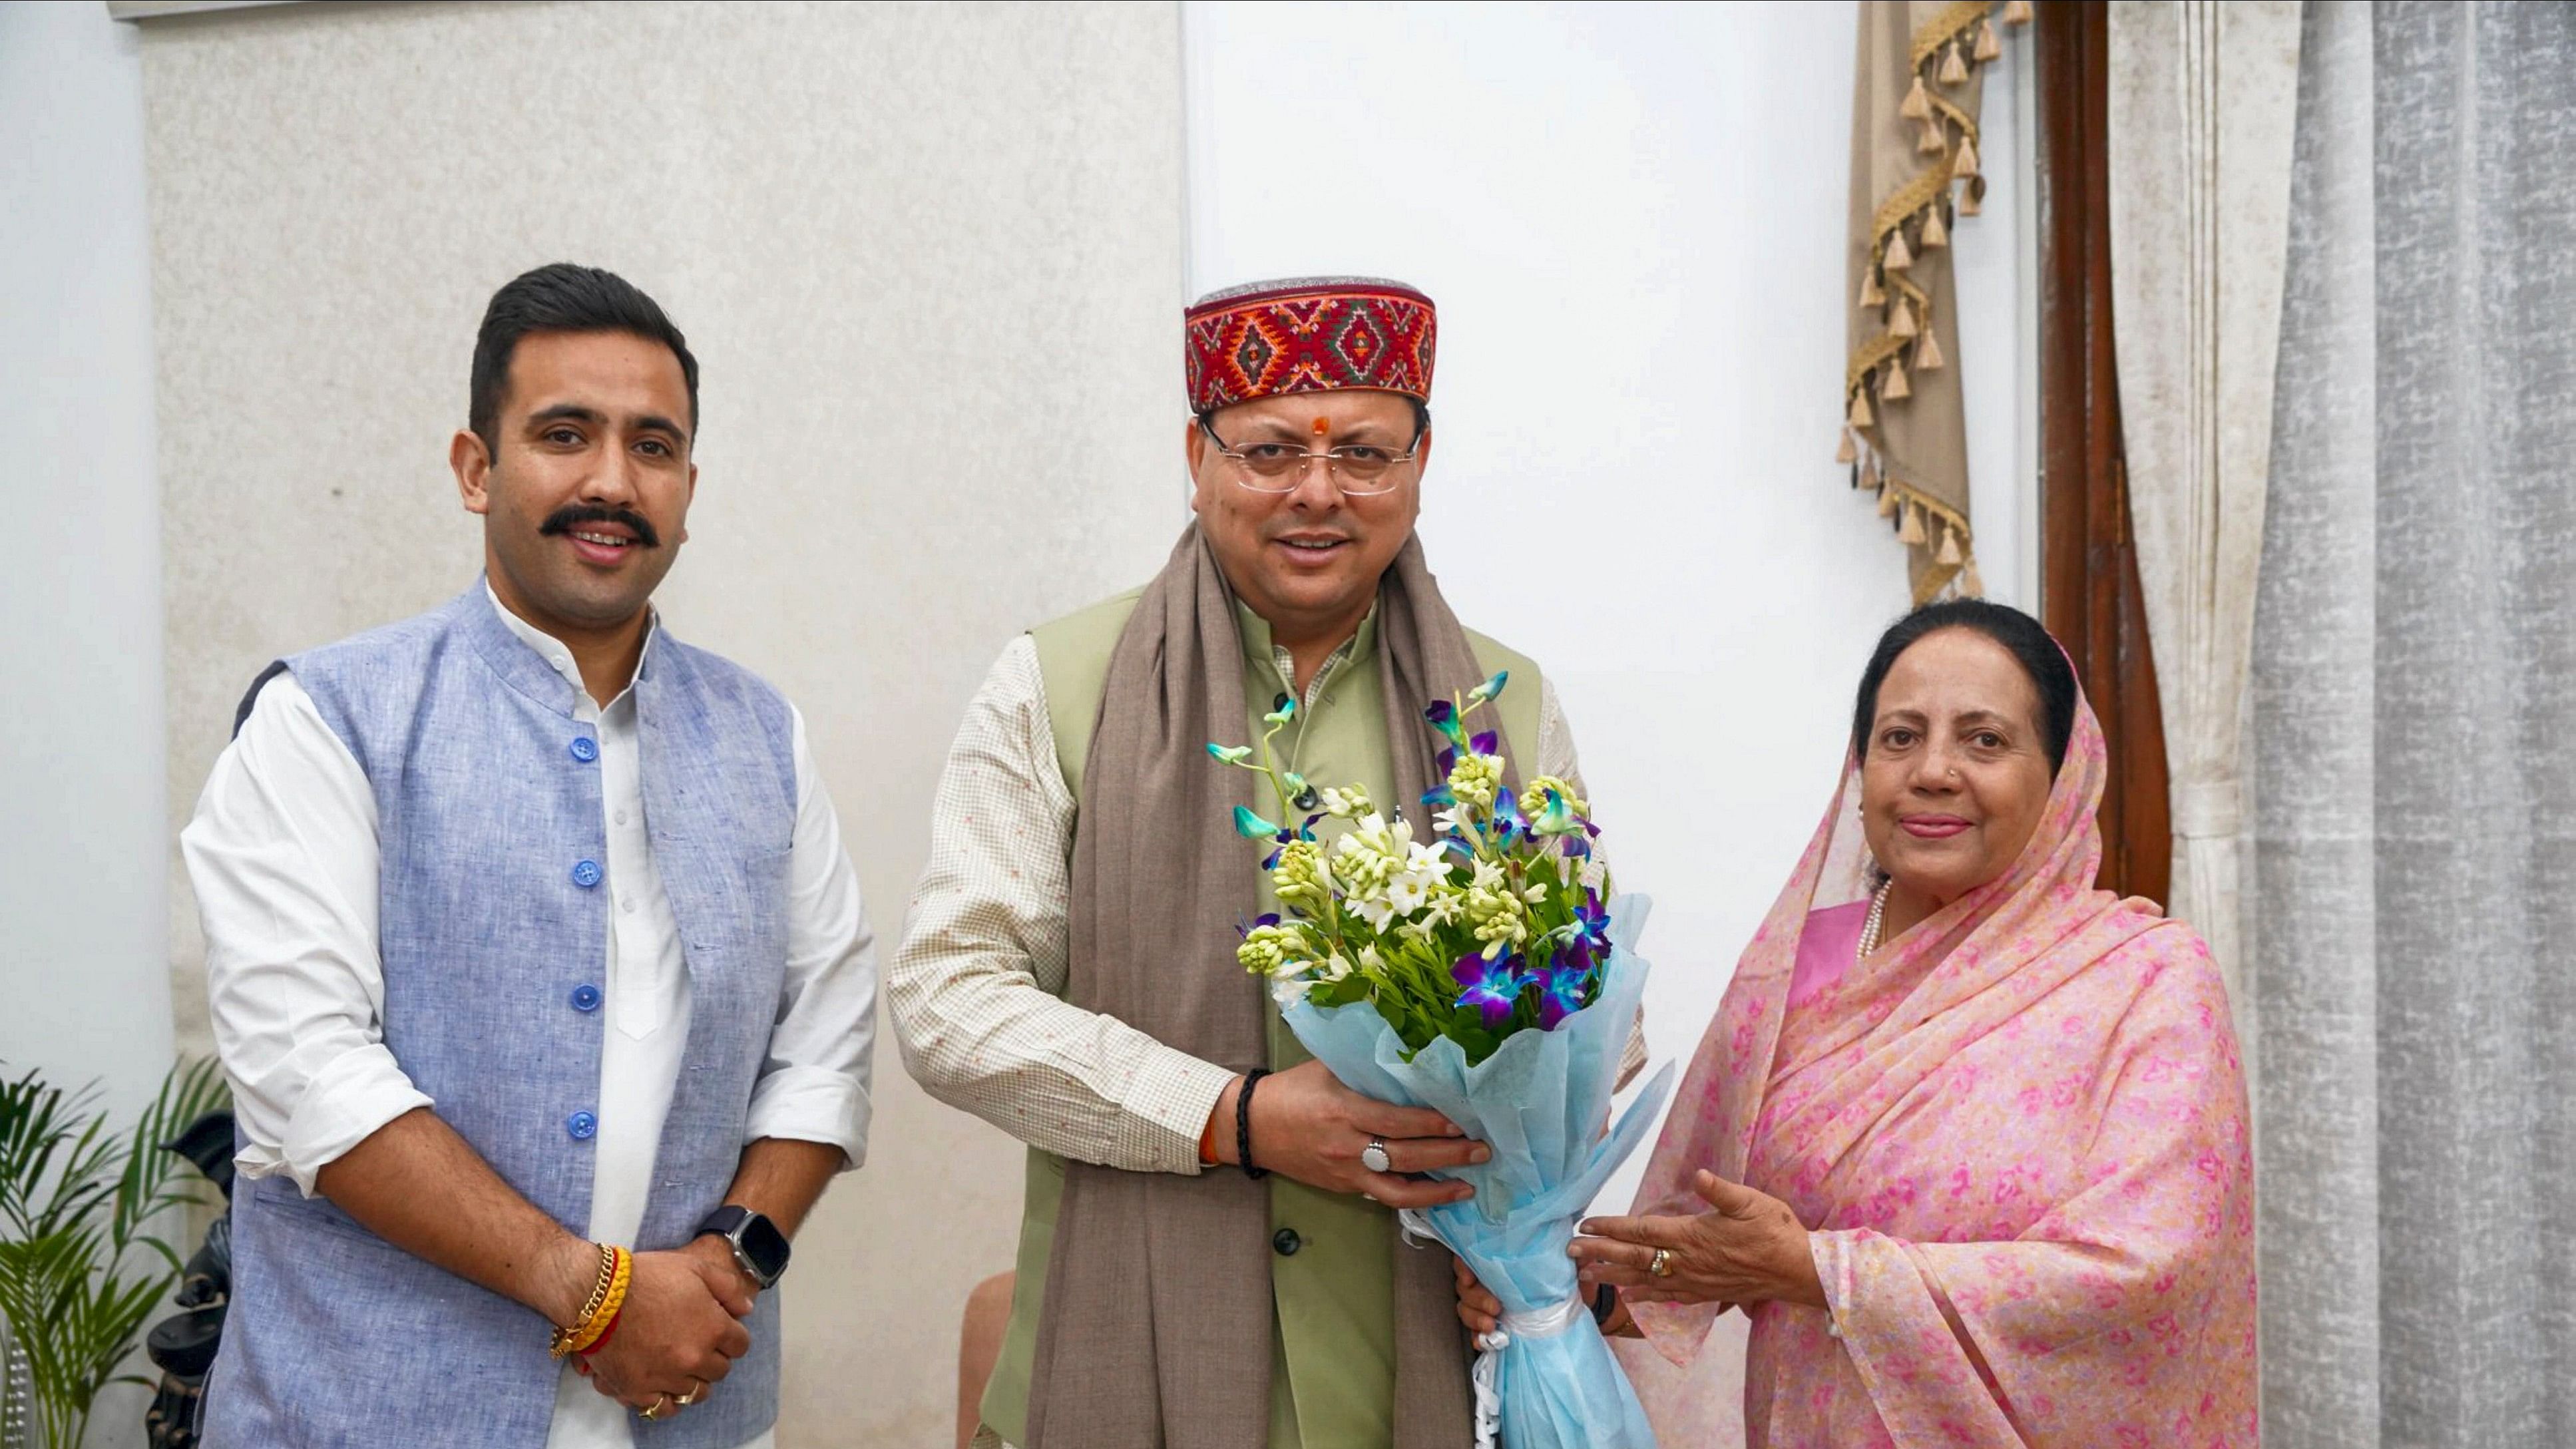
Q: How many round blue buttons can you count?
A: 4